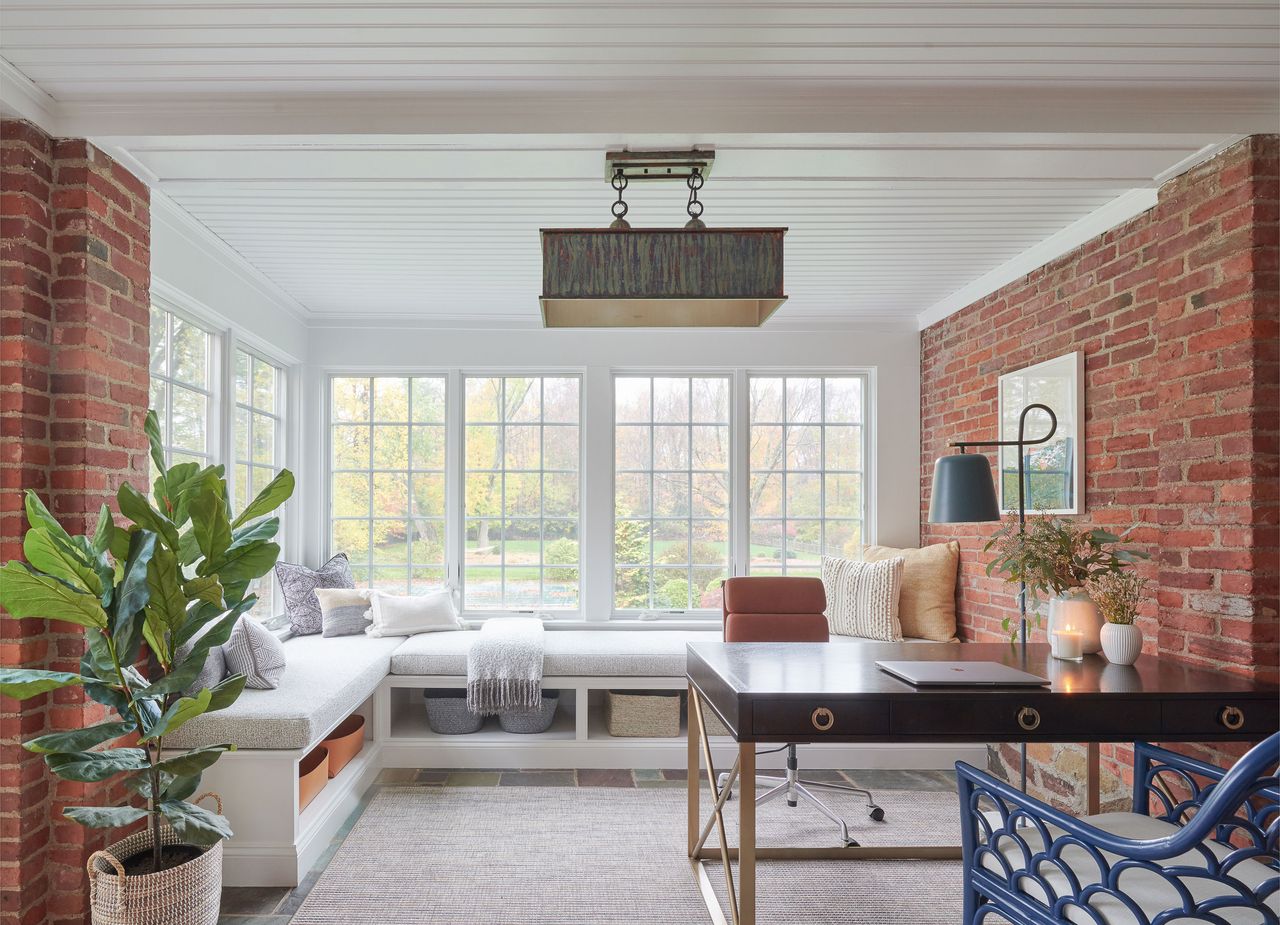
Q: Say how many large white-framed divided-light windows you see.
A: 6